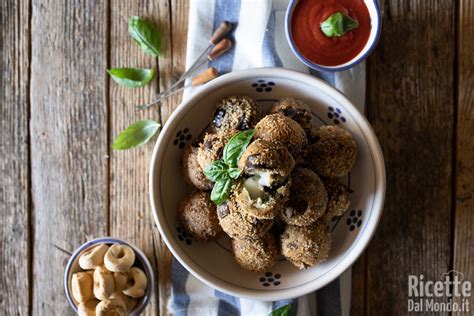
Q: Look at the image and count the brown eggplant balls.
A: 13